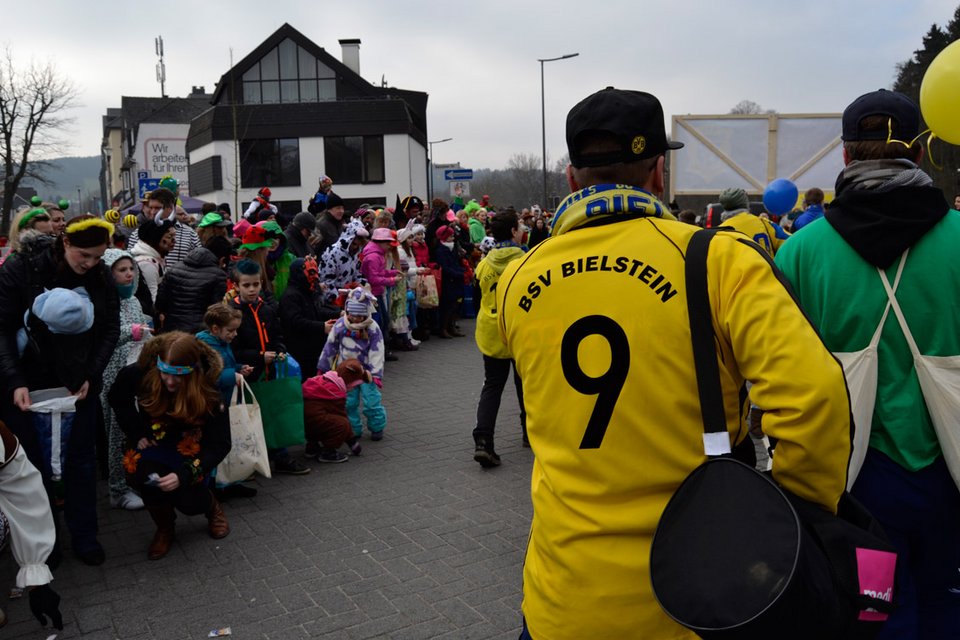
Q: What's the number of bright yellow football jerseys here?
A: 3